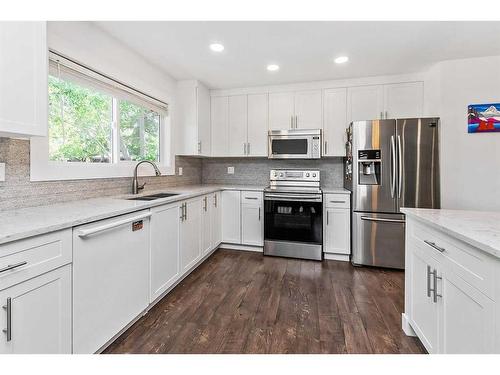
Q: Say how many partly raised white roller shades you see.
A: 1